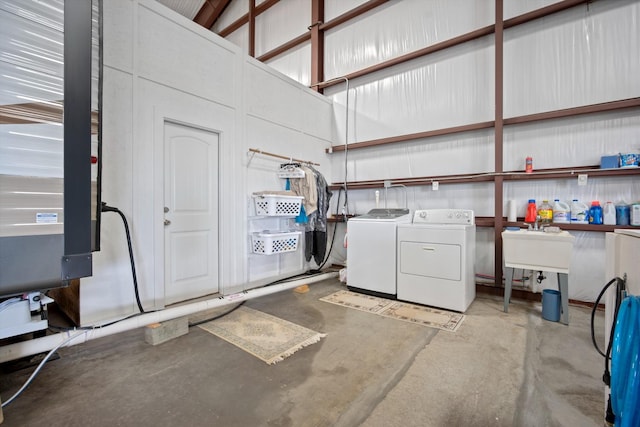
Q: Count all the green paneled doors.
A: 0